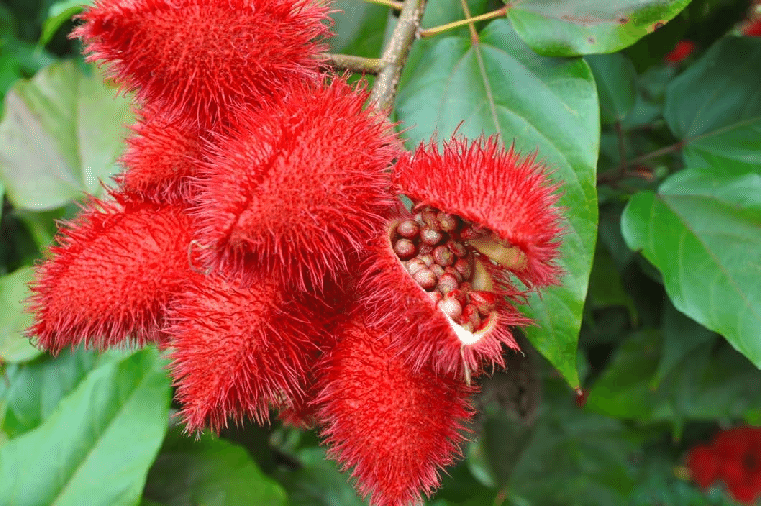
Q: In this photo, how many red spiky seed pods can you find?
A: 7